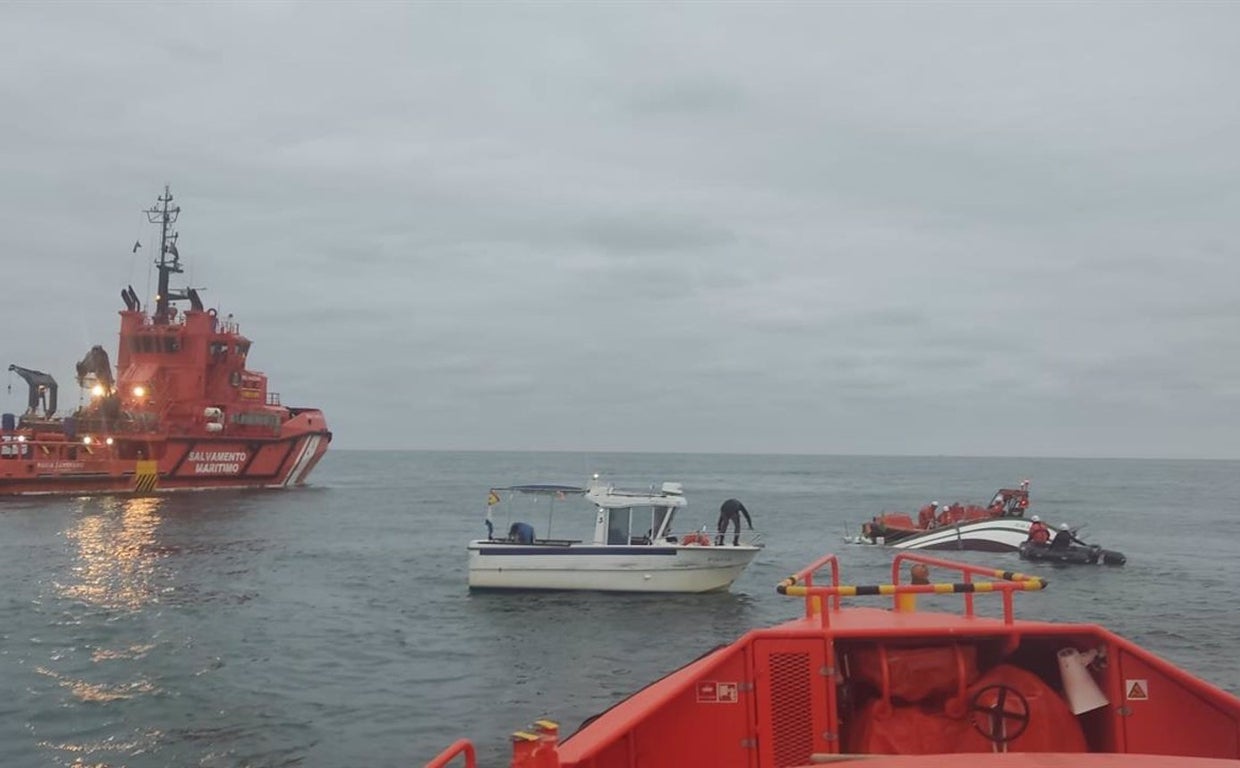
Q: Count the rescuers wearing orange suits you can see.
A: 4